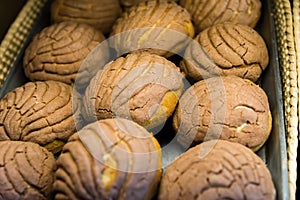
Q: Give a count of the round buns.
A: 12